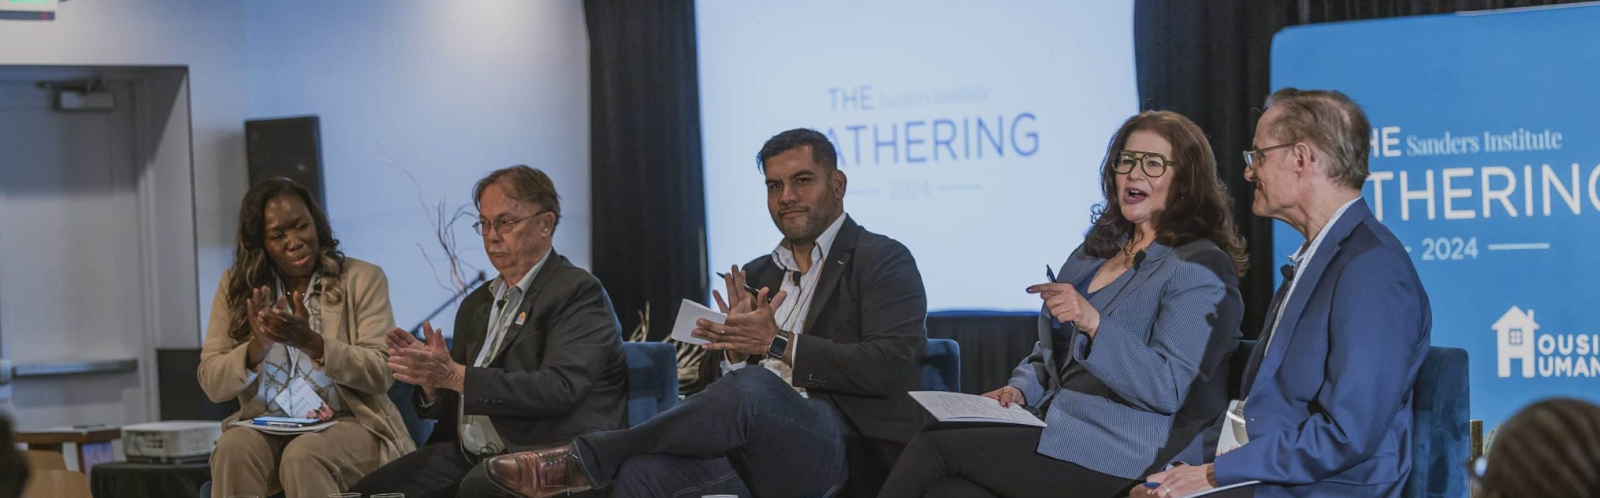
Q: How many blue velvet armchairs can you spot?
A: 5